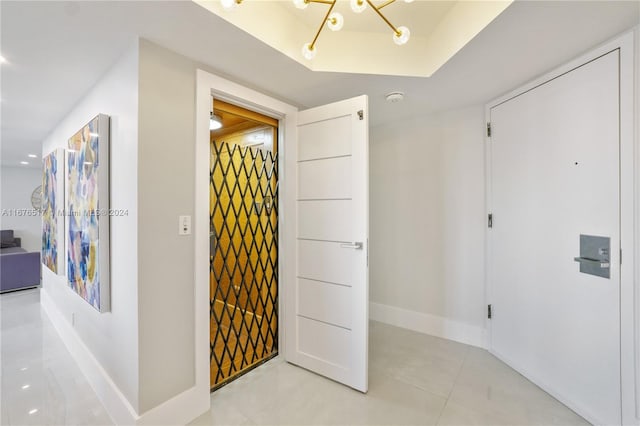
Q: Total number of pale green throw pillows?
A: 0